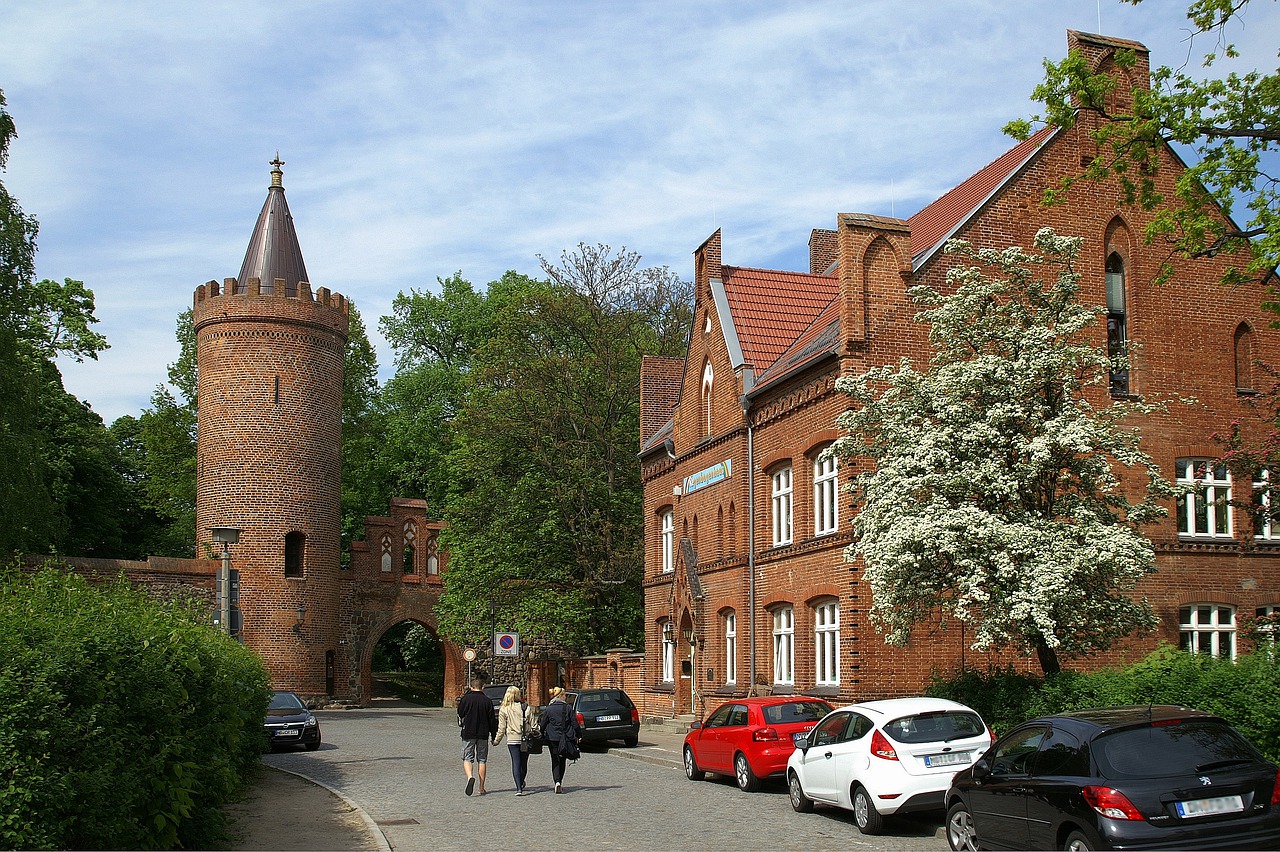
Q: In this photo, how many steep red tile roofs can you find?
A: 2